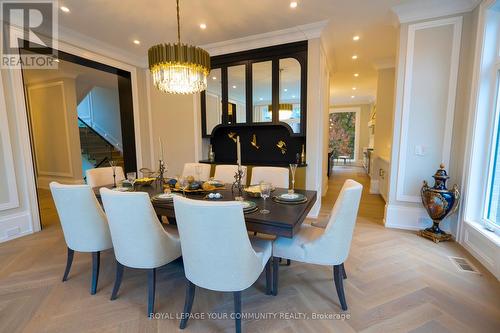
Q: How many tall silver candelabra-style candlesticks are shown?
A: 2